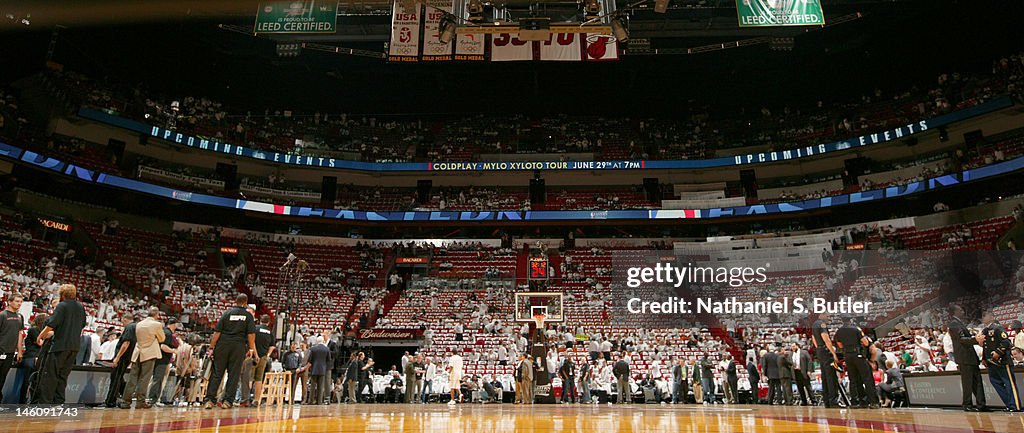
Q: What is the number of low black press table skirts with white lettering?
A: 2